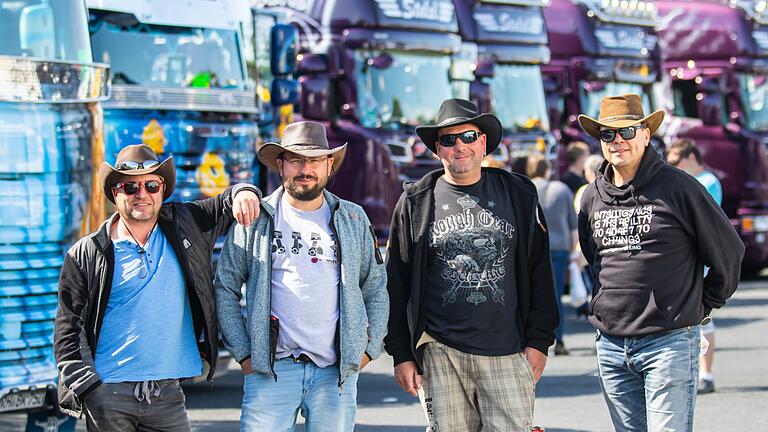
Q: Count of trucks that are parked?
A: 6